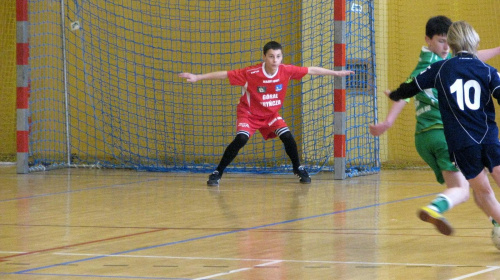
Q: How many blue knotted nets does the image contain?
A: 1